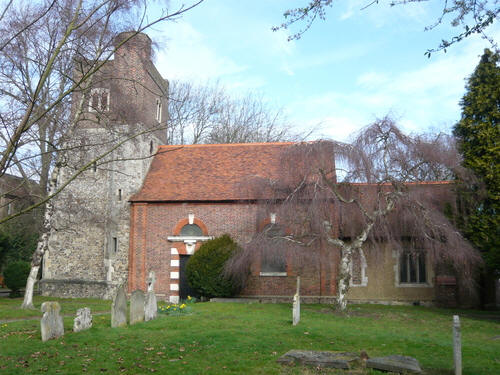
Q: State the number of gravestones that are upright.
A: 7